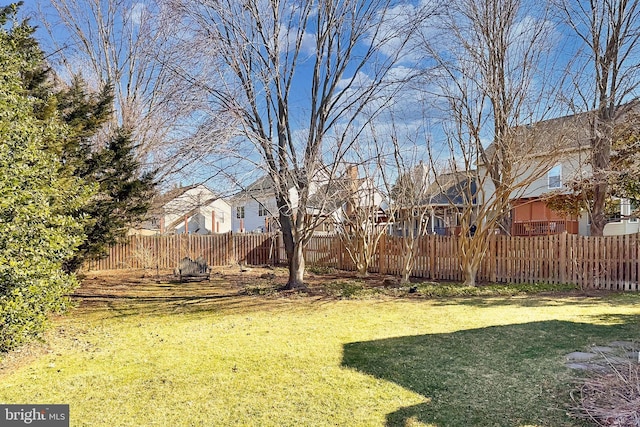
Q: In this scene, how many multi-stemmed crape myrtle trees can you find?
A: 3